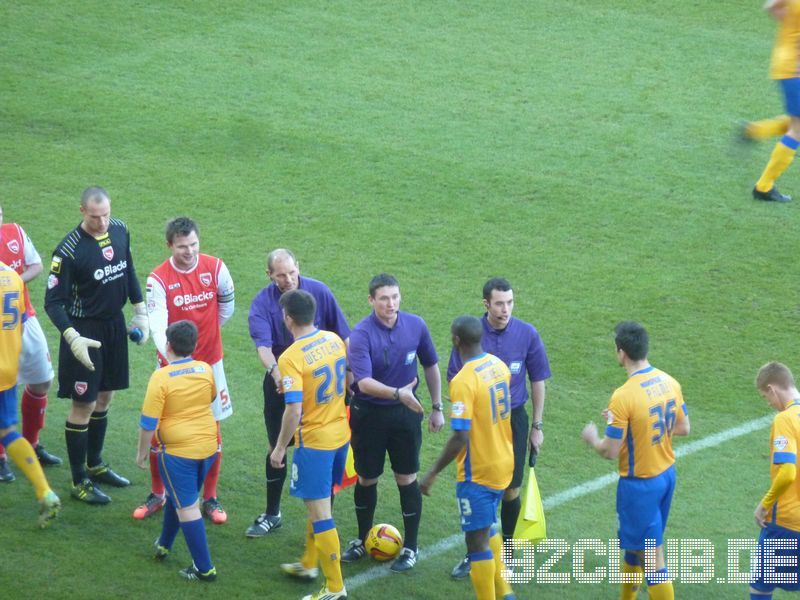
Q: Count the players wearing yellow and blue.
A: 7